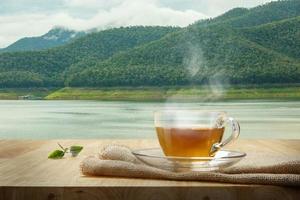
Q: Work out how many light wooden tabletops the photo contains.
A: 1